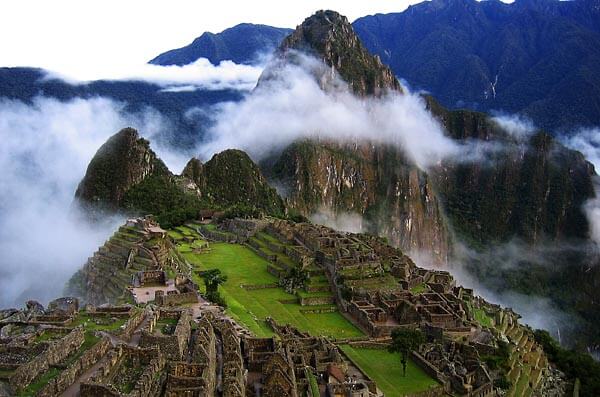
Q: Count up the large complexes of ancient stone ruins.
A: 1